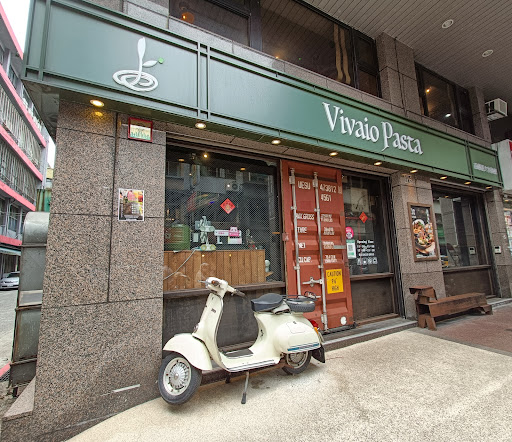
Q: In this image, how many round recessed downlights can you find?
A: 11